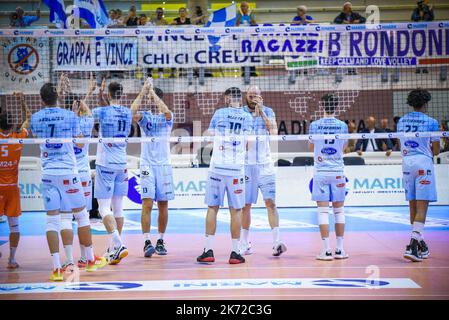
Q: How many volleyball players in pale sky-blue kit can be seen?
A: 8